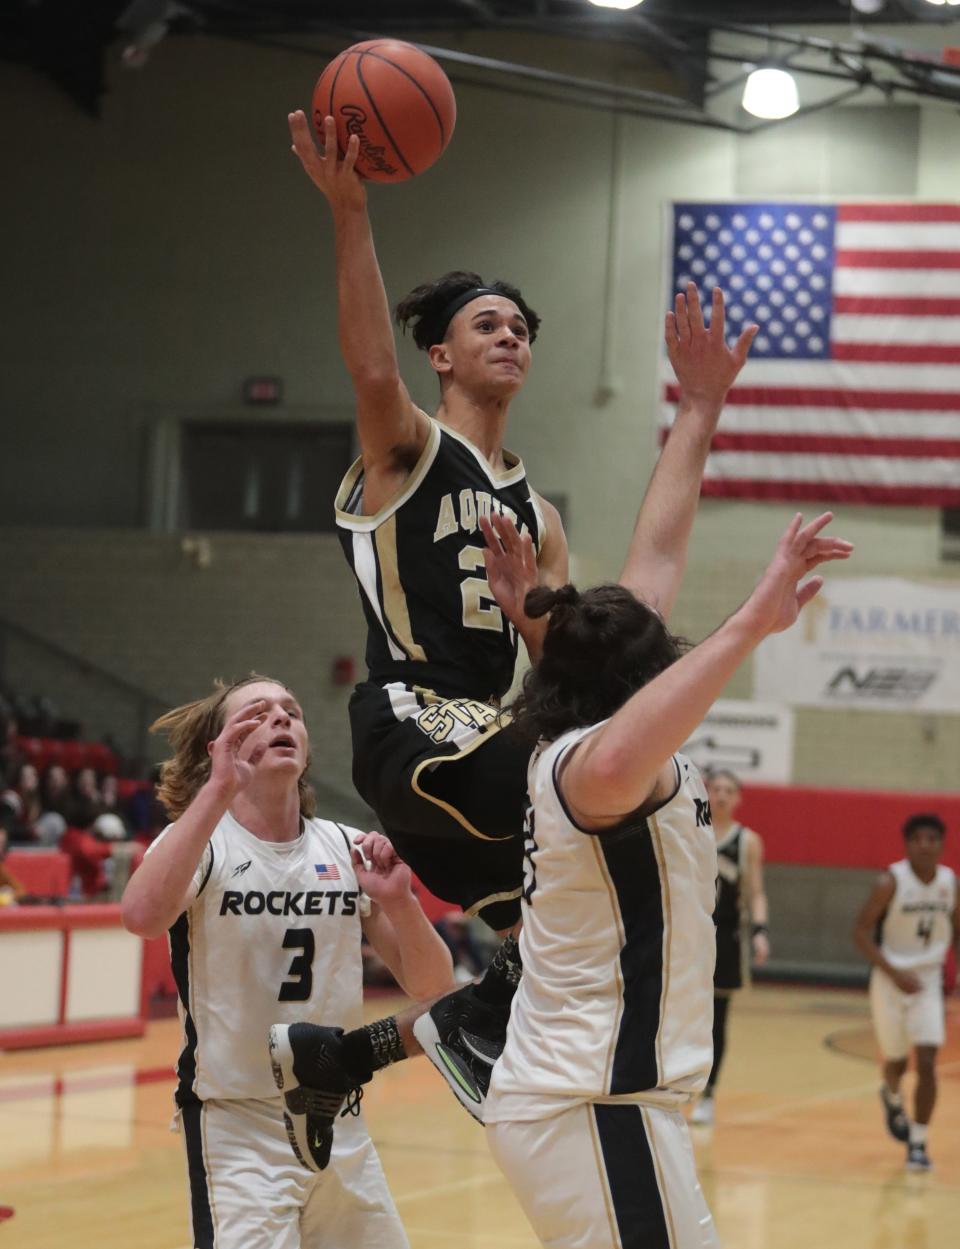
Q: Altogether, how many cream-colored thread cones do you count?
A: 0